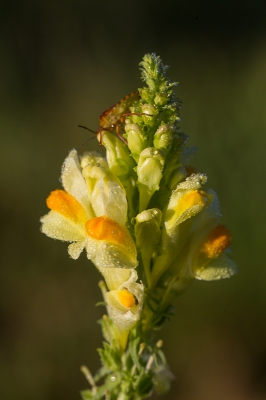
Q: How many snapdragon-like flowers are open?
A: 5